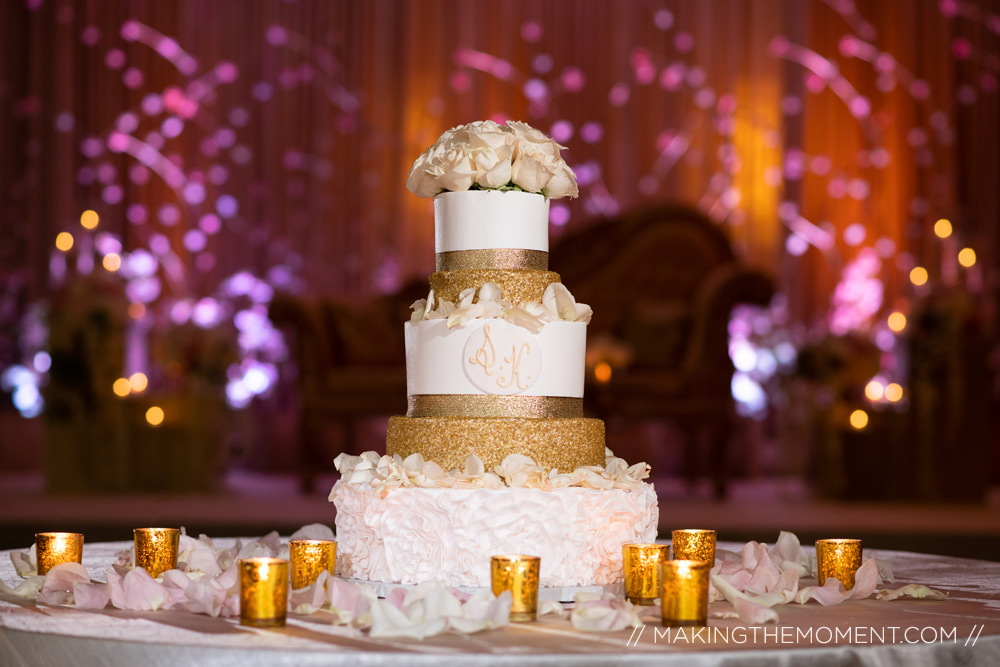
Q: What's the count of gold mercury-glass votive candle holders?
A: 9